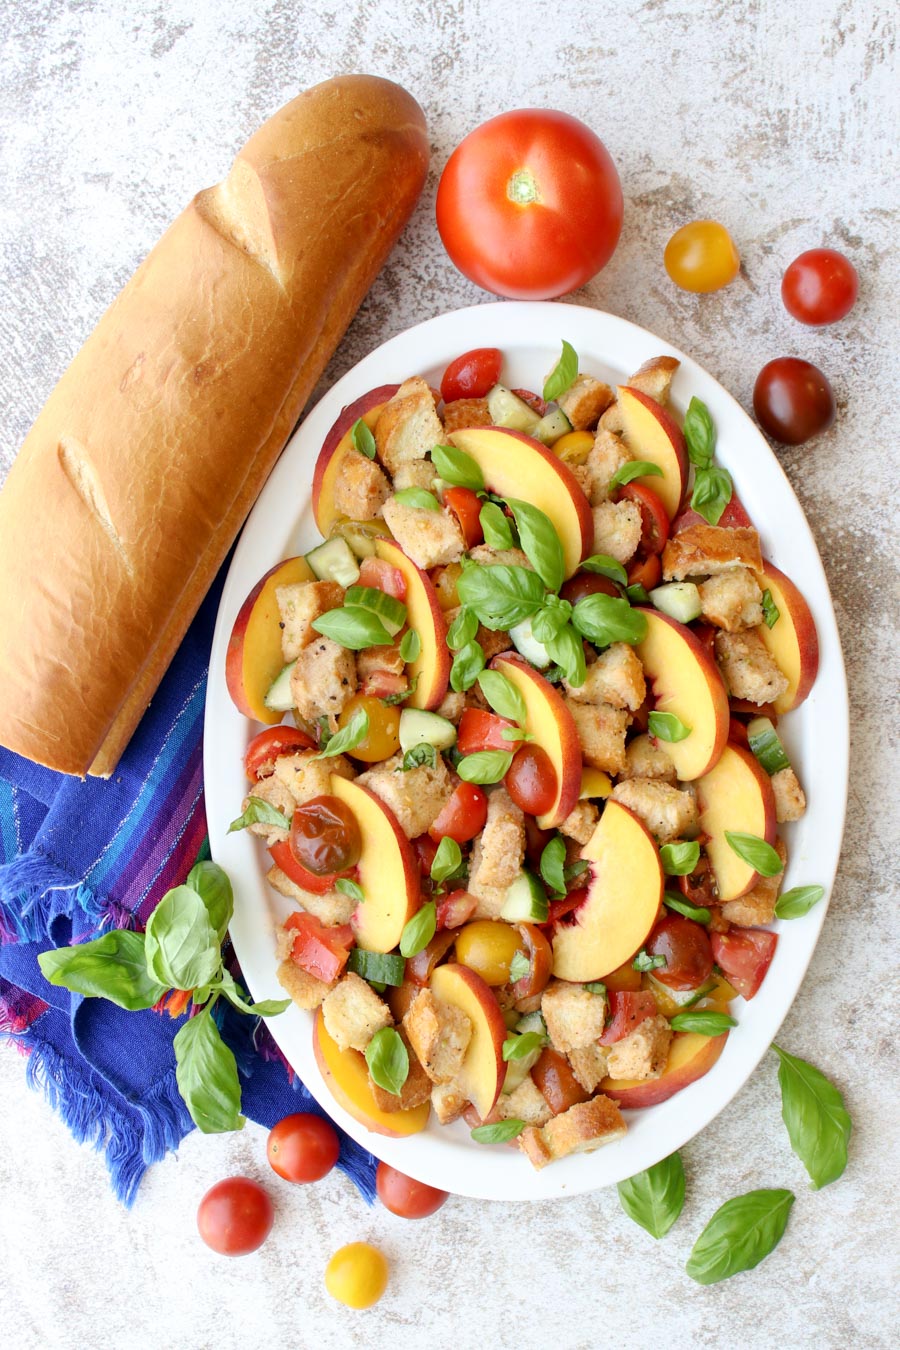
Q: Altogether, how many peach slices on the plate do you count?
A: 14